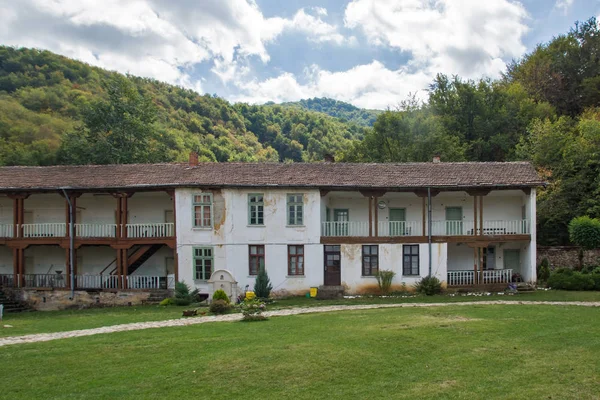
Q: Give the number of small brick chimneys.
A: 3